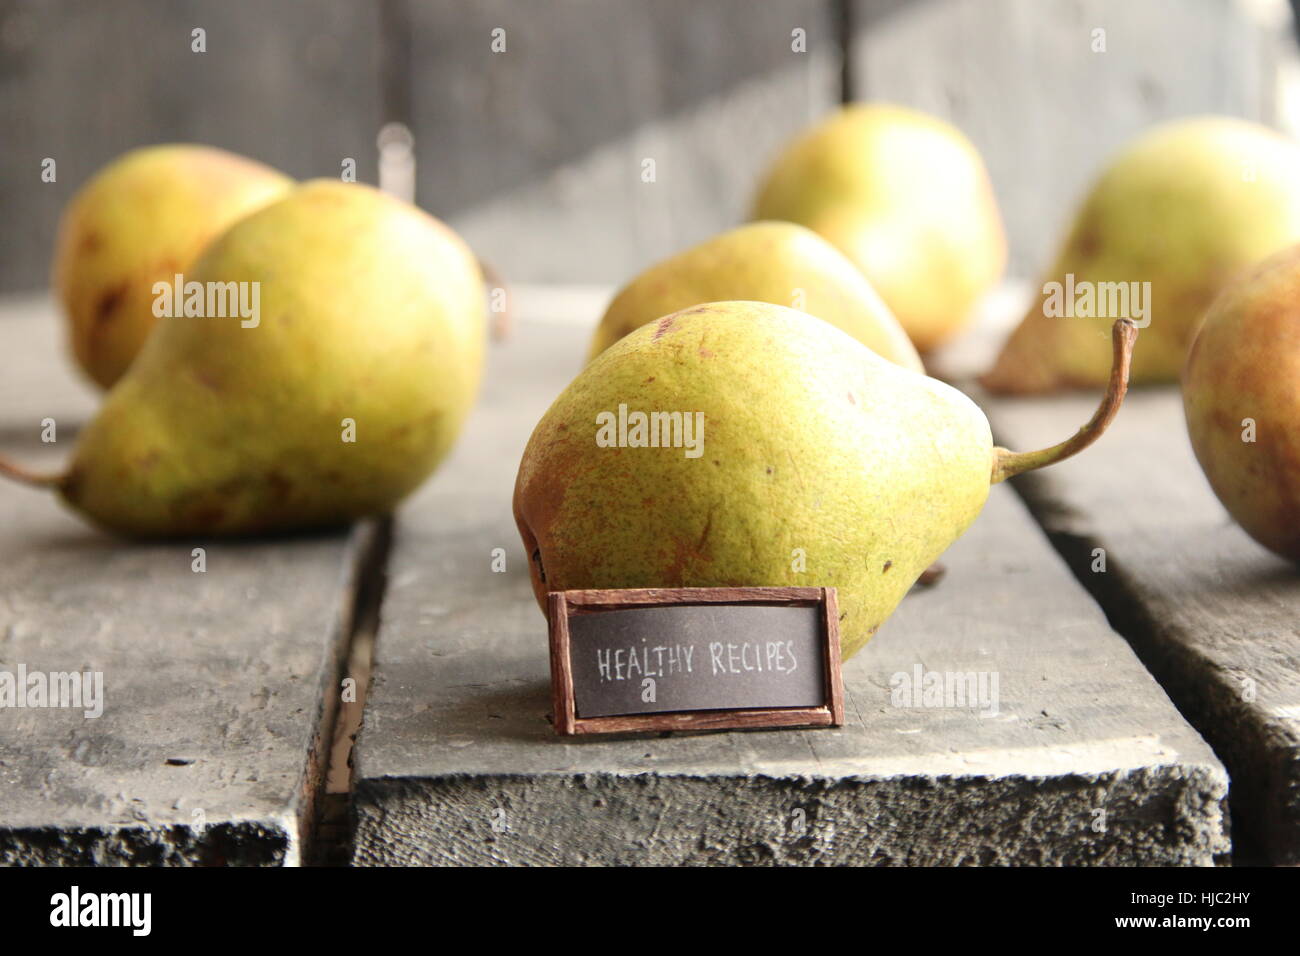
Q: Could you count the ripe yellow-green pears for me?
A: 7